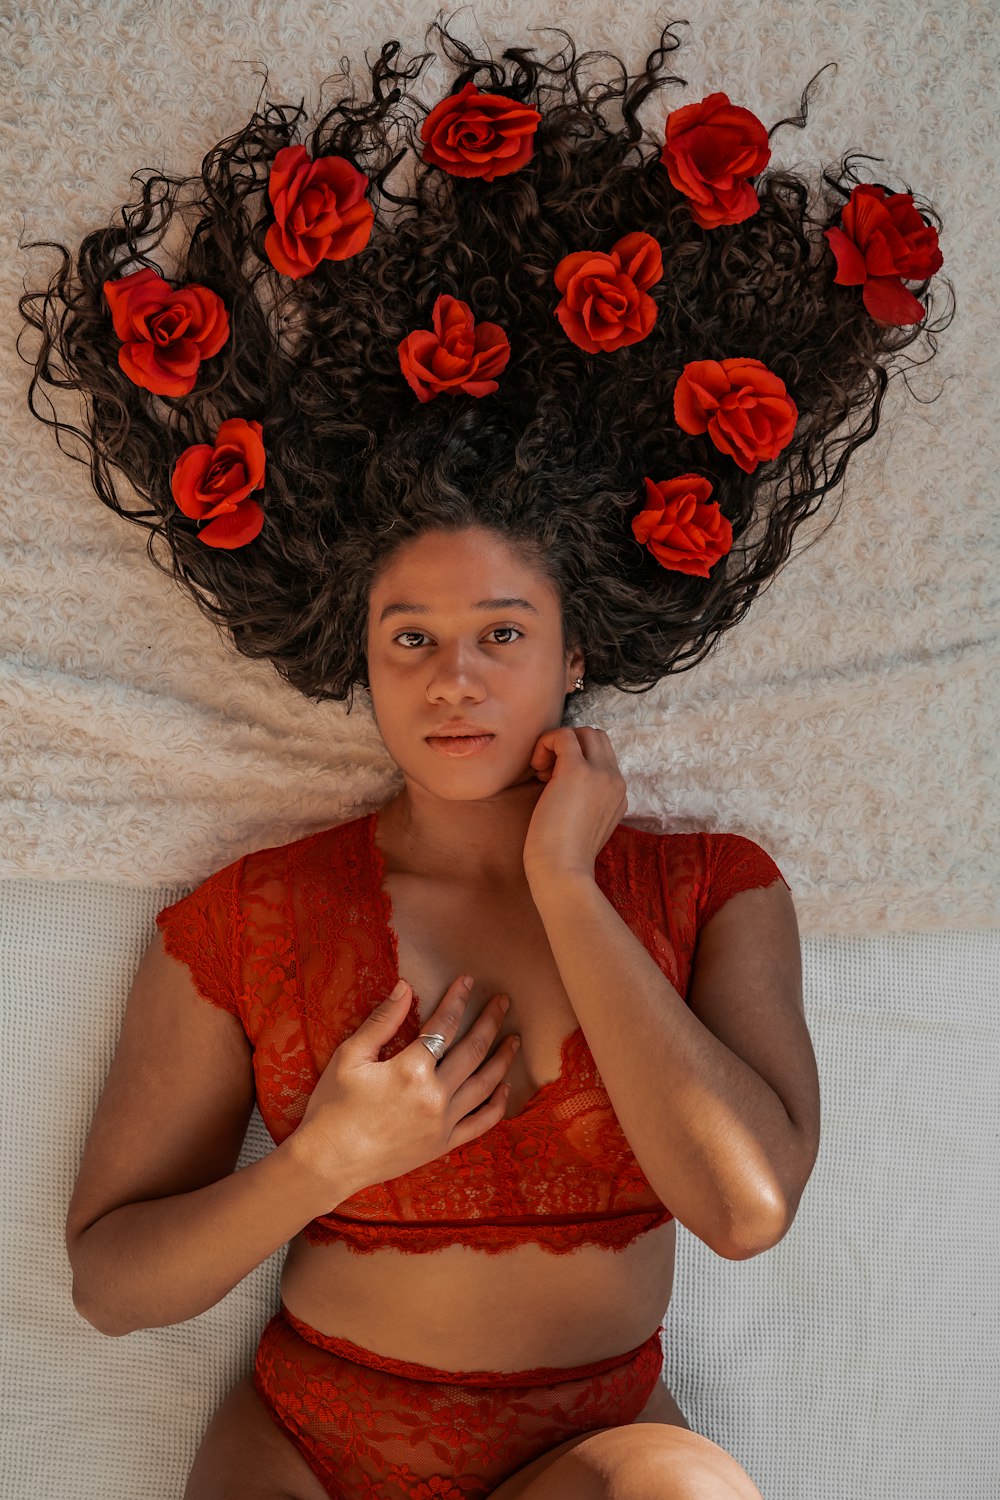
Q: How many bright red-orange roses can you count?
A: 10